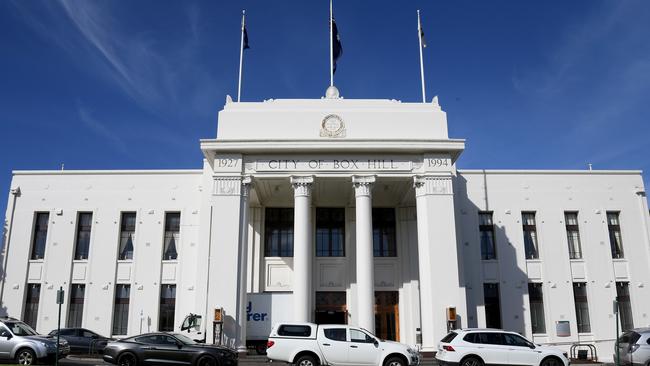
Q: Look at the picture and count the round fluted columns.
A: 2